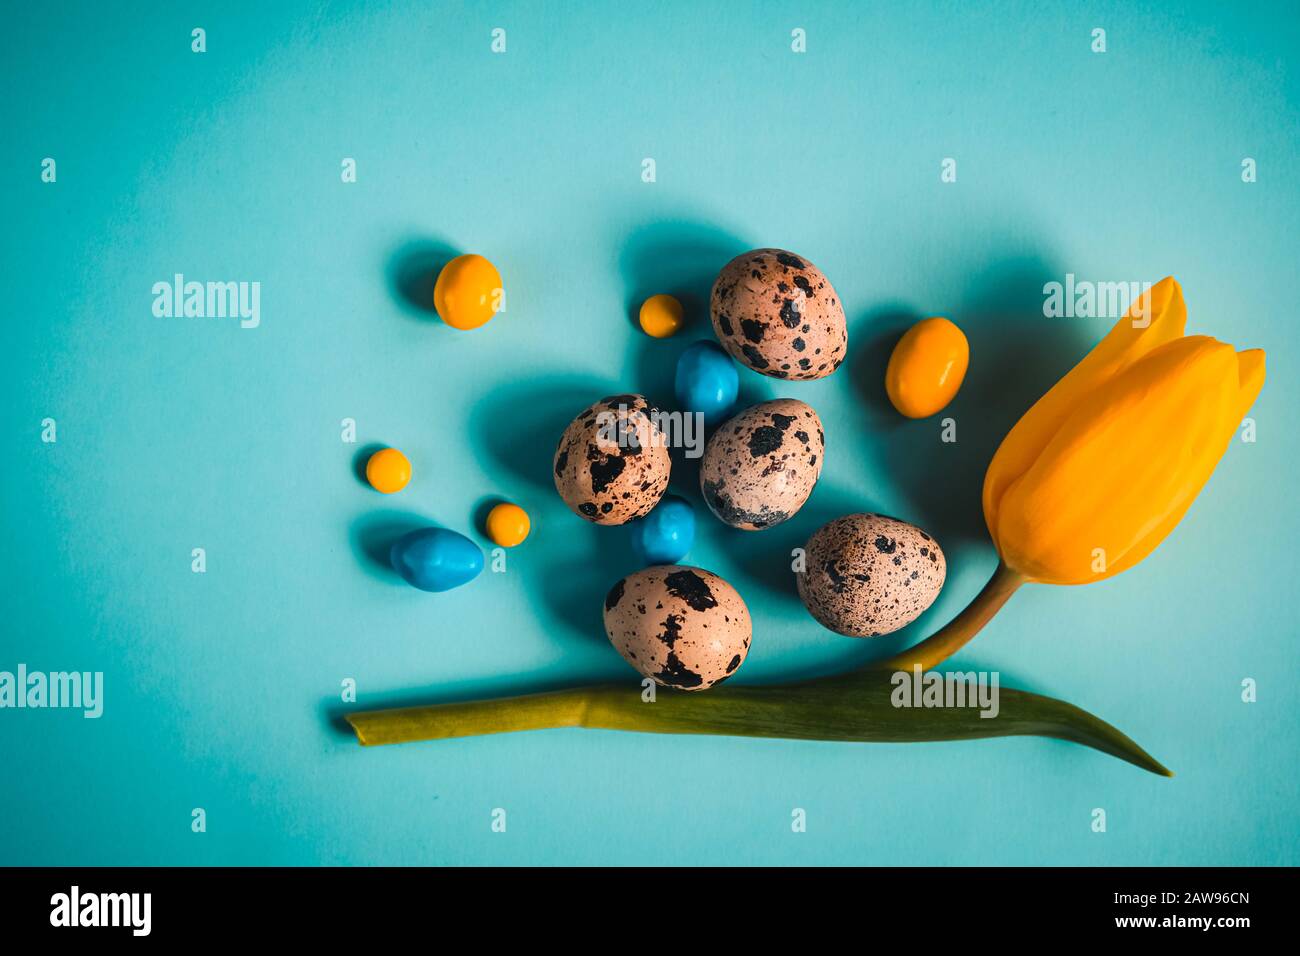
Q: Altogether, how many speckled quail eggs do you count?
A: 5